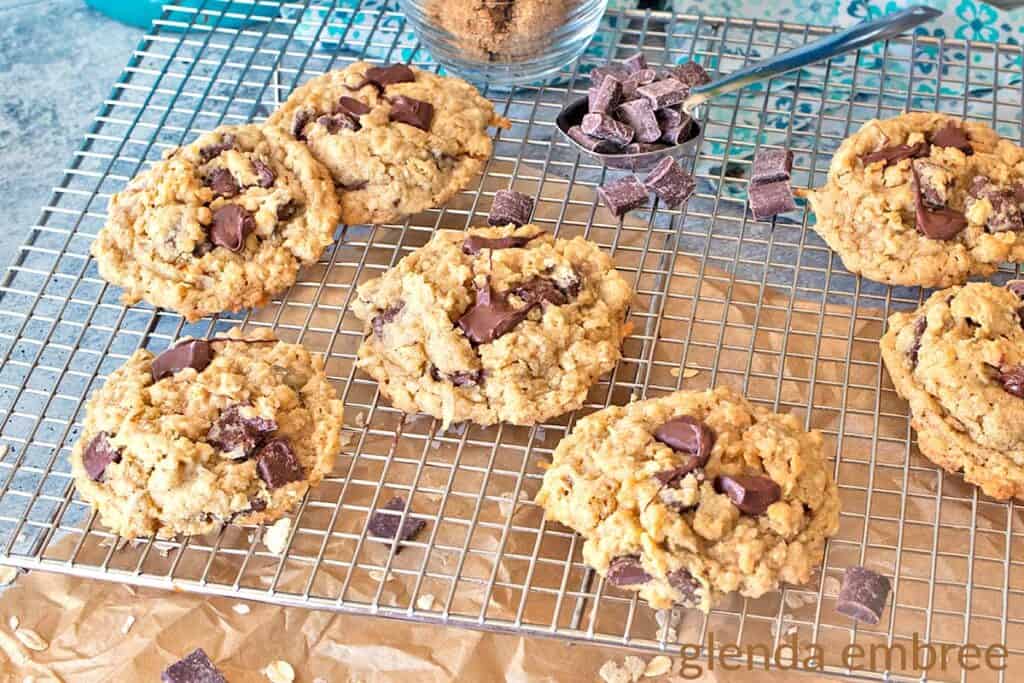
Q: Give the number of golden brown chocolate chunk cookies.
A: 7